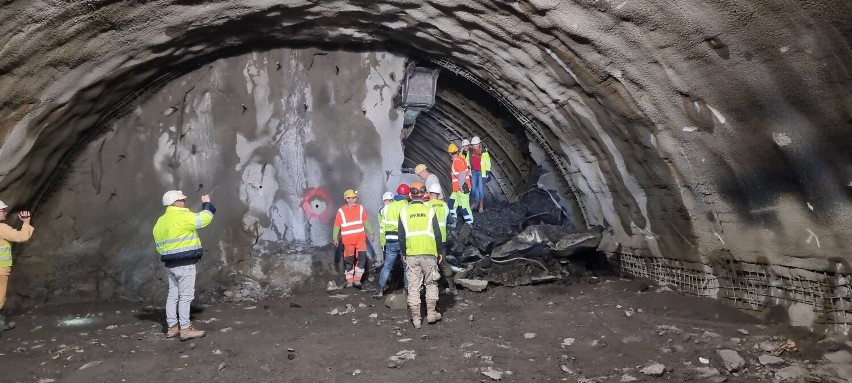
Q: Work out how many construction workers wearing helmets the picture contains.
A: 11